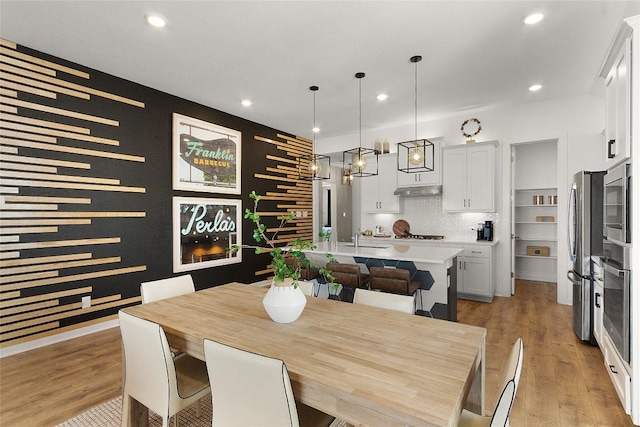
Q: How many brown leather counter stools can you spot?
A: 3